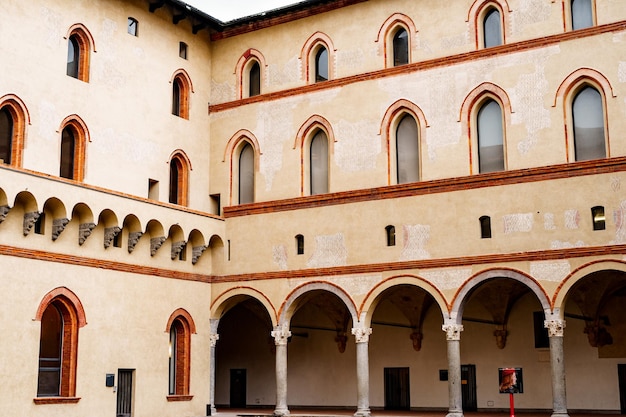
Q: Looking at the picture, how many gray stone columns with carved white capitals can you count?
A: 5